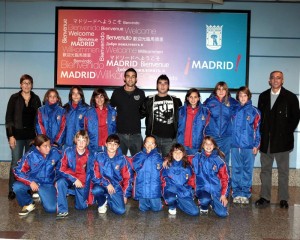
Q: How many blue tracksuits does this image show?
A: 12